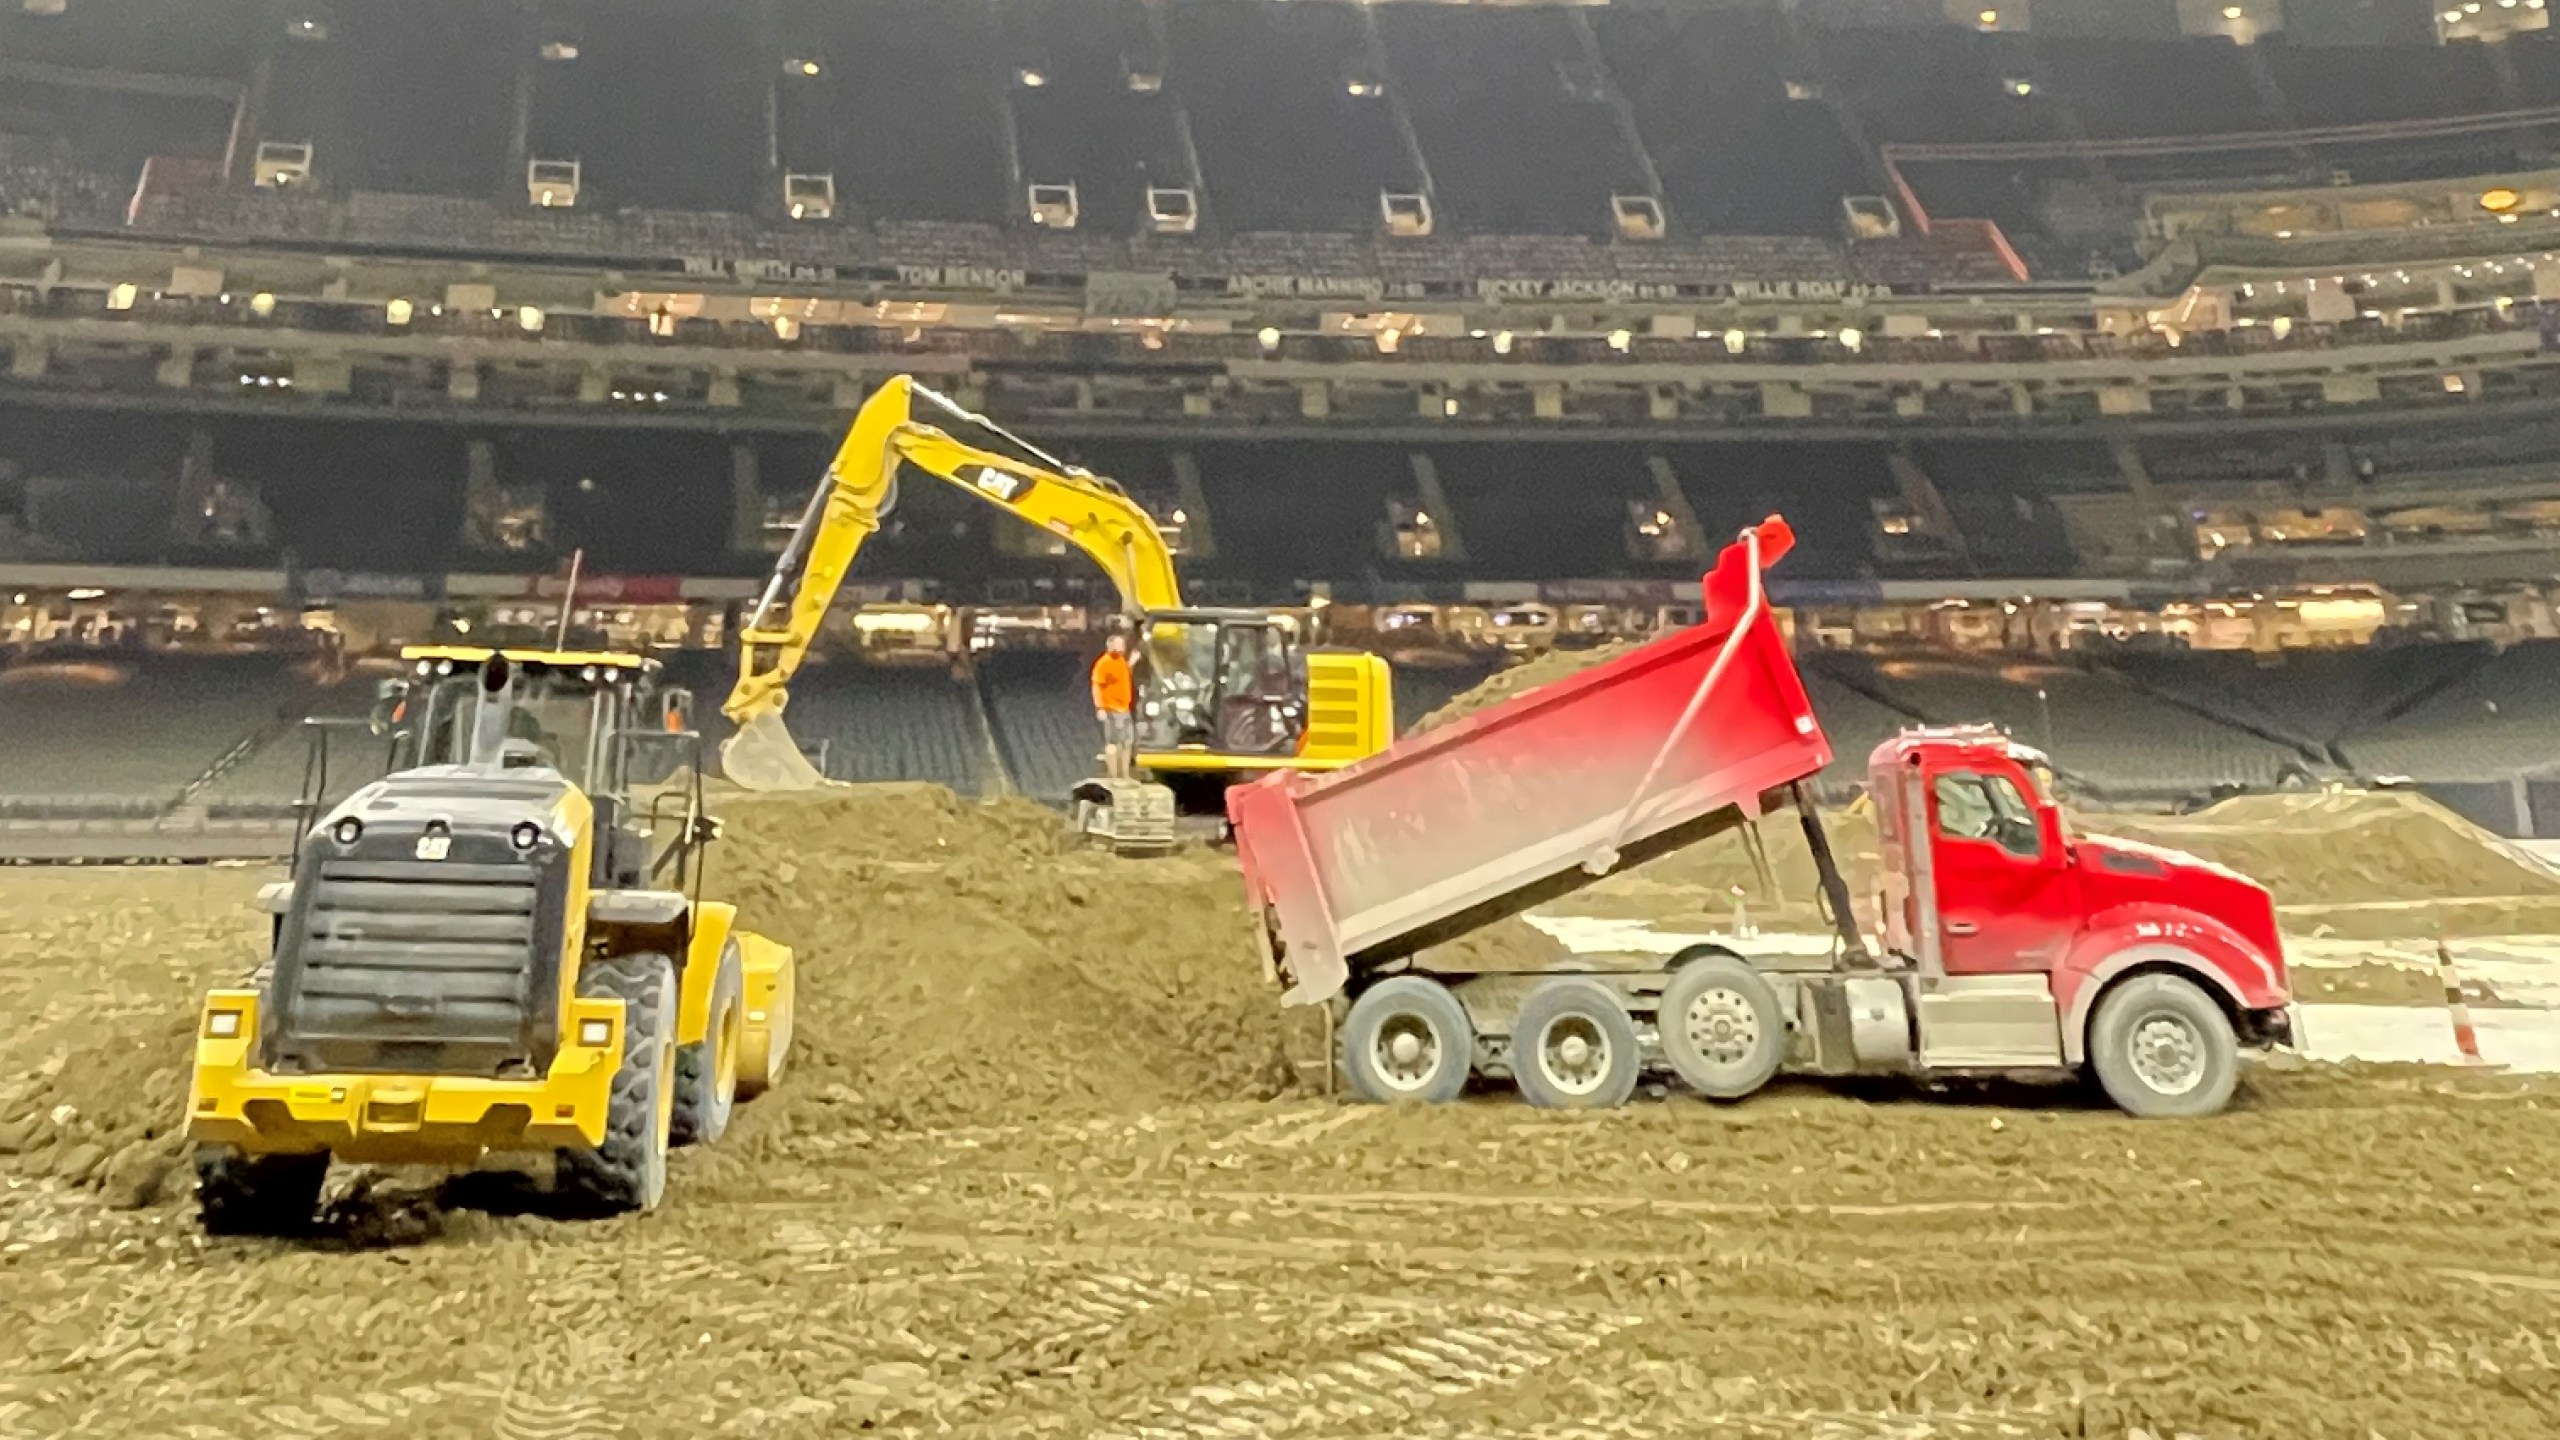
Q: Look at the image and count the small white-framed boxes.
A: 8